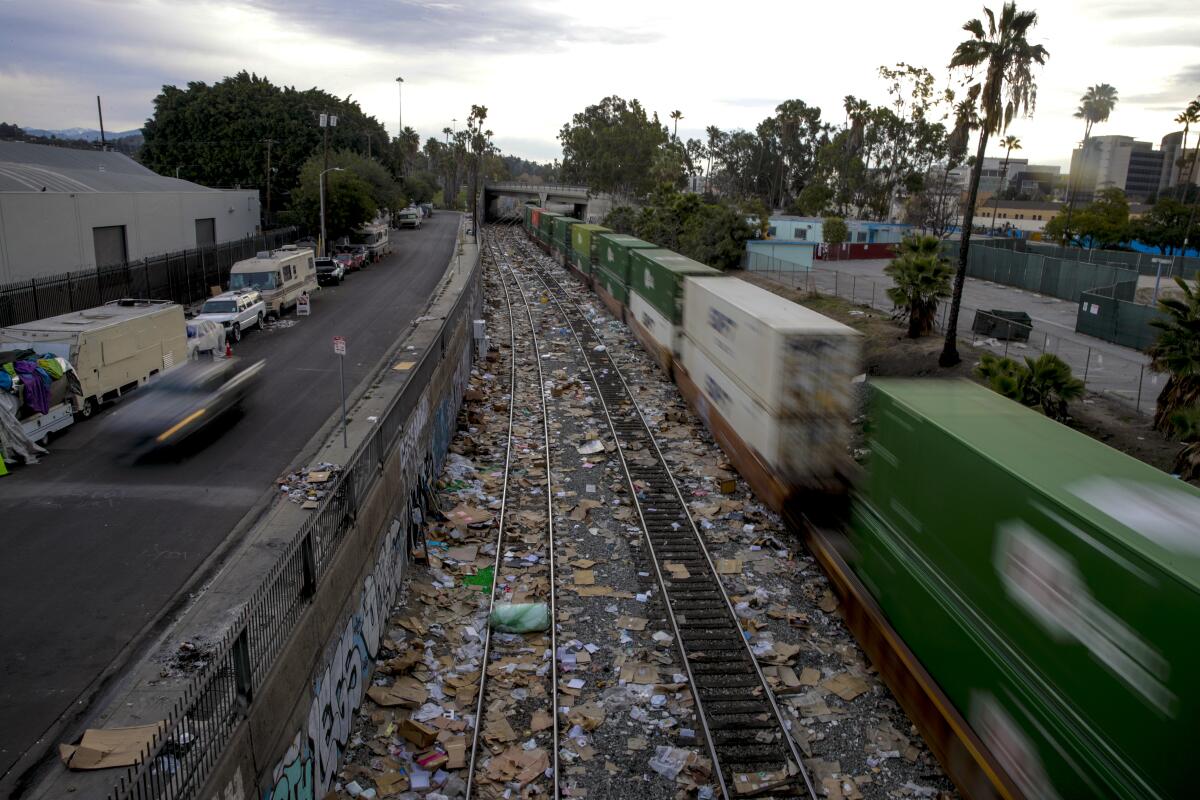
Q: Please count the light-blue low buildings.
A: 2